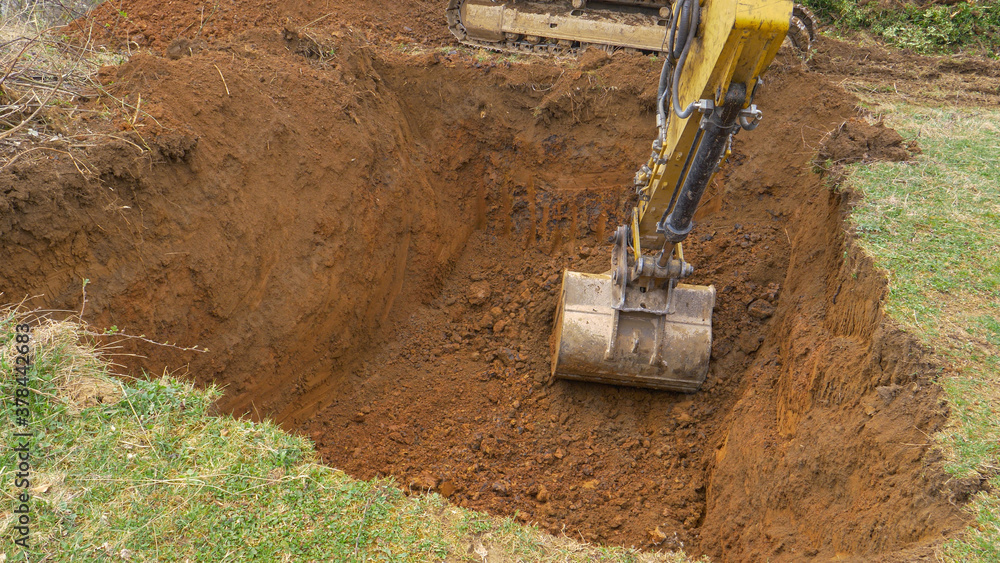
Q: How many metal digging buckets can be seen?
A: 1